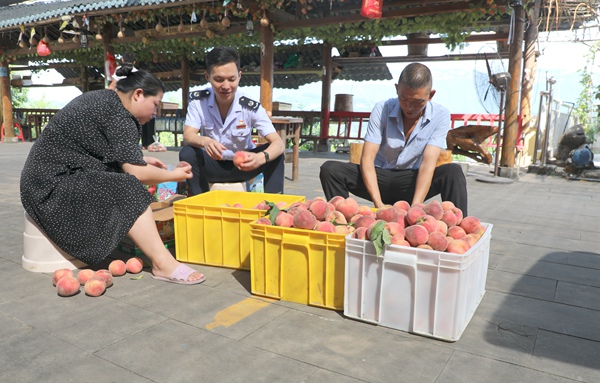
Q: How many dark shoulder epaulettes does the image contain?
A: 2